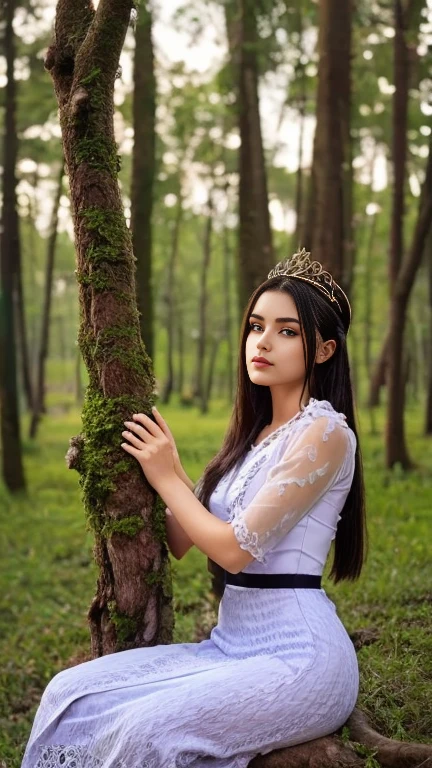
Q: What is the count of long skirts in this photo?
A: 1